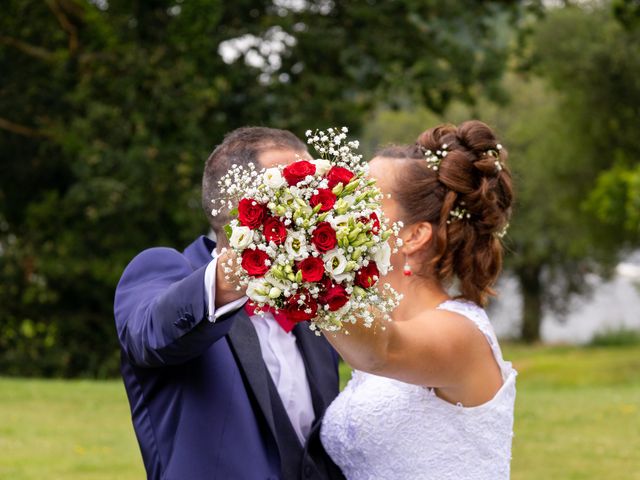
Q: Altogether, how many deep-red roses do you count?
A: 12